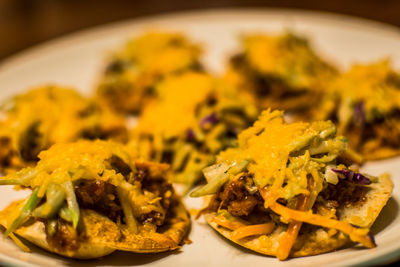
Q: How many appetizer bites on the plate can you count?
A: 7